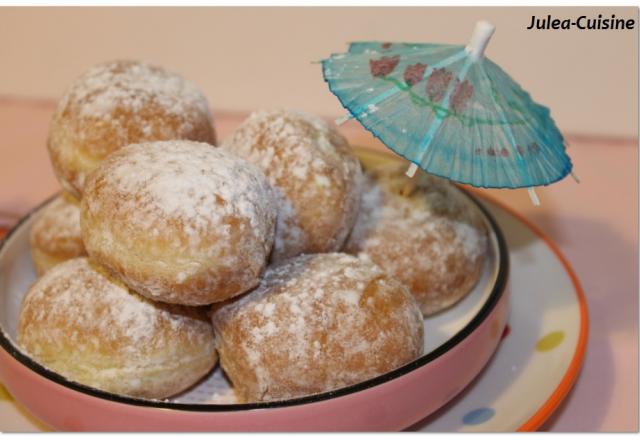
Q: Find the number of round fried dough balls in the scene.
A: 7